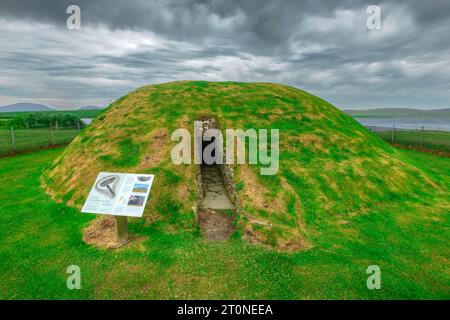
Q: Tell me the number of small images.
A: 3